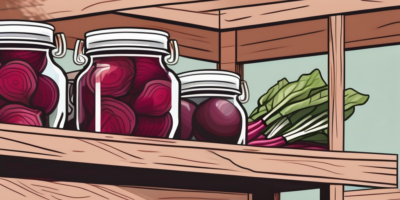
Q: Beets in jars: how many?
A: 11